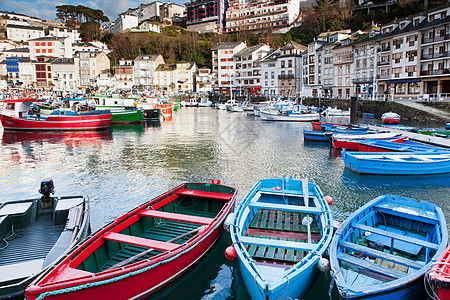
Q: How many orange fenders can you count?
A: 2